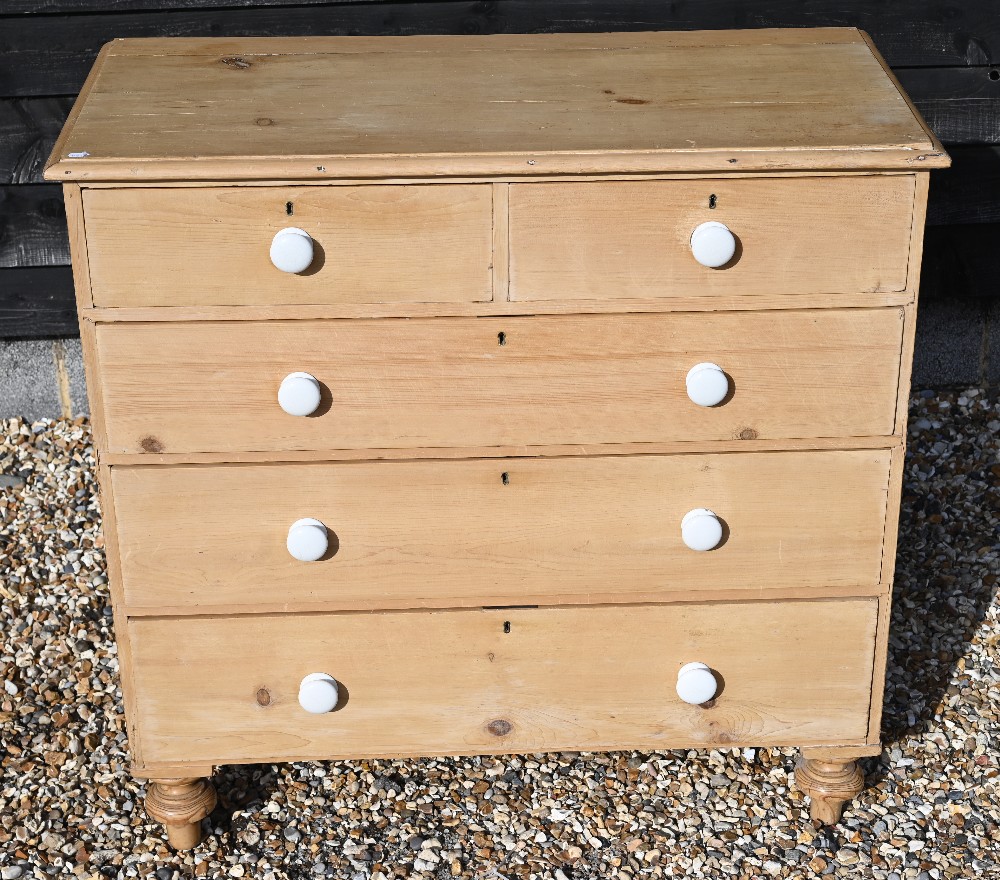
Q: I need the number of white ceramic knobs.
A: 8